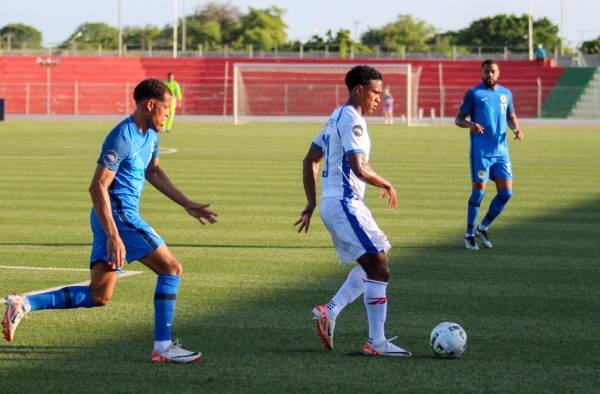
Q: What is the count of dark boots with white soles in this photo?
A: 2